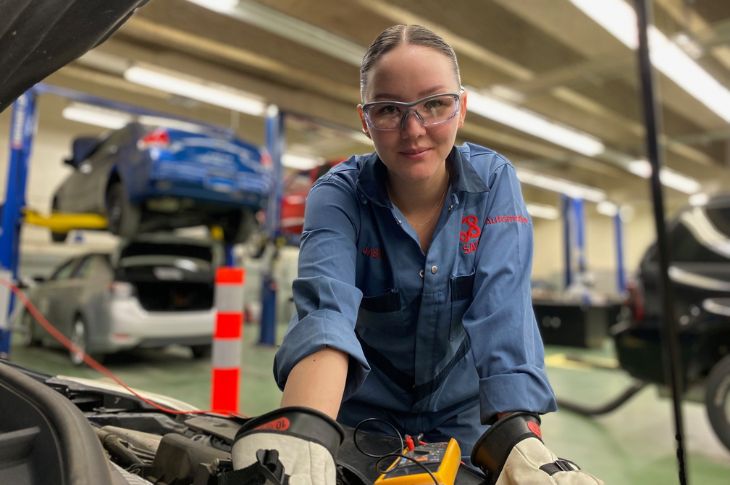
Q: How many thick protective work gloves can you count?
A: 2